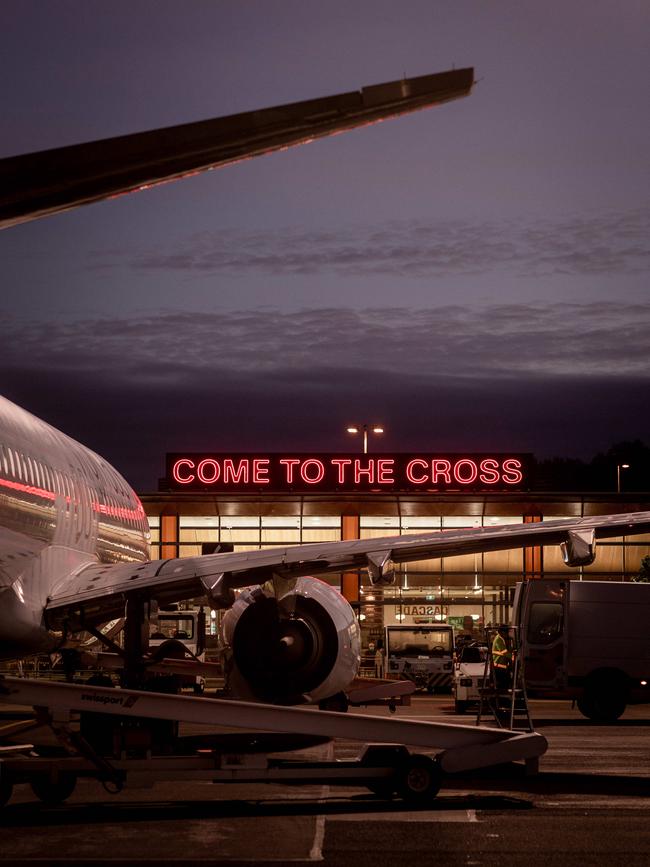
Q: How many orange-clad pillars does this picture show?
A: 3